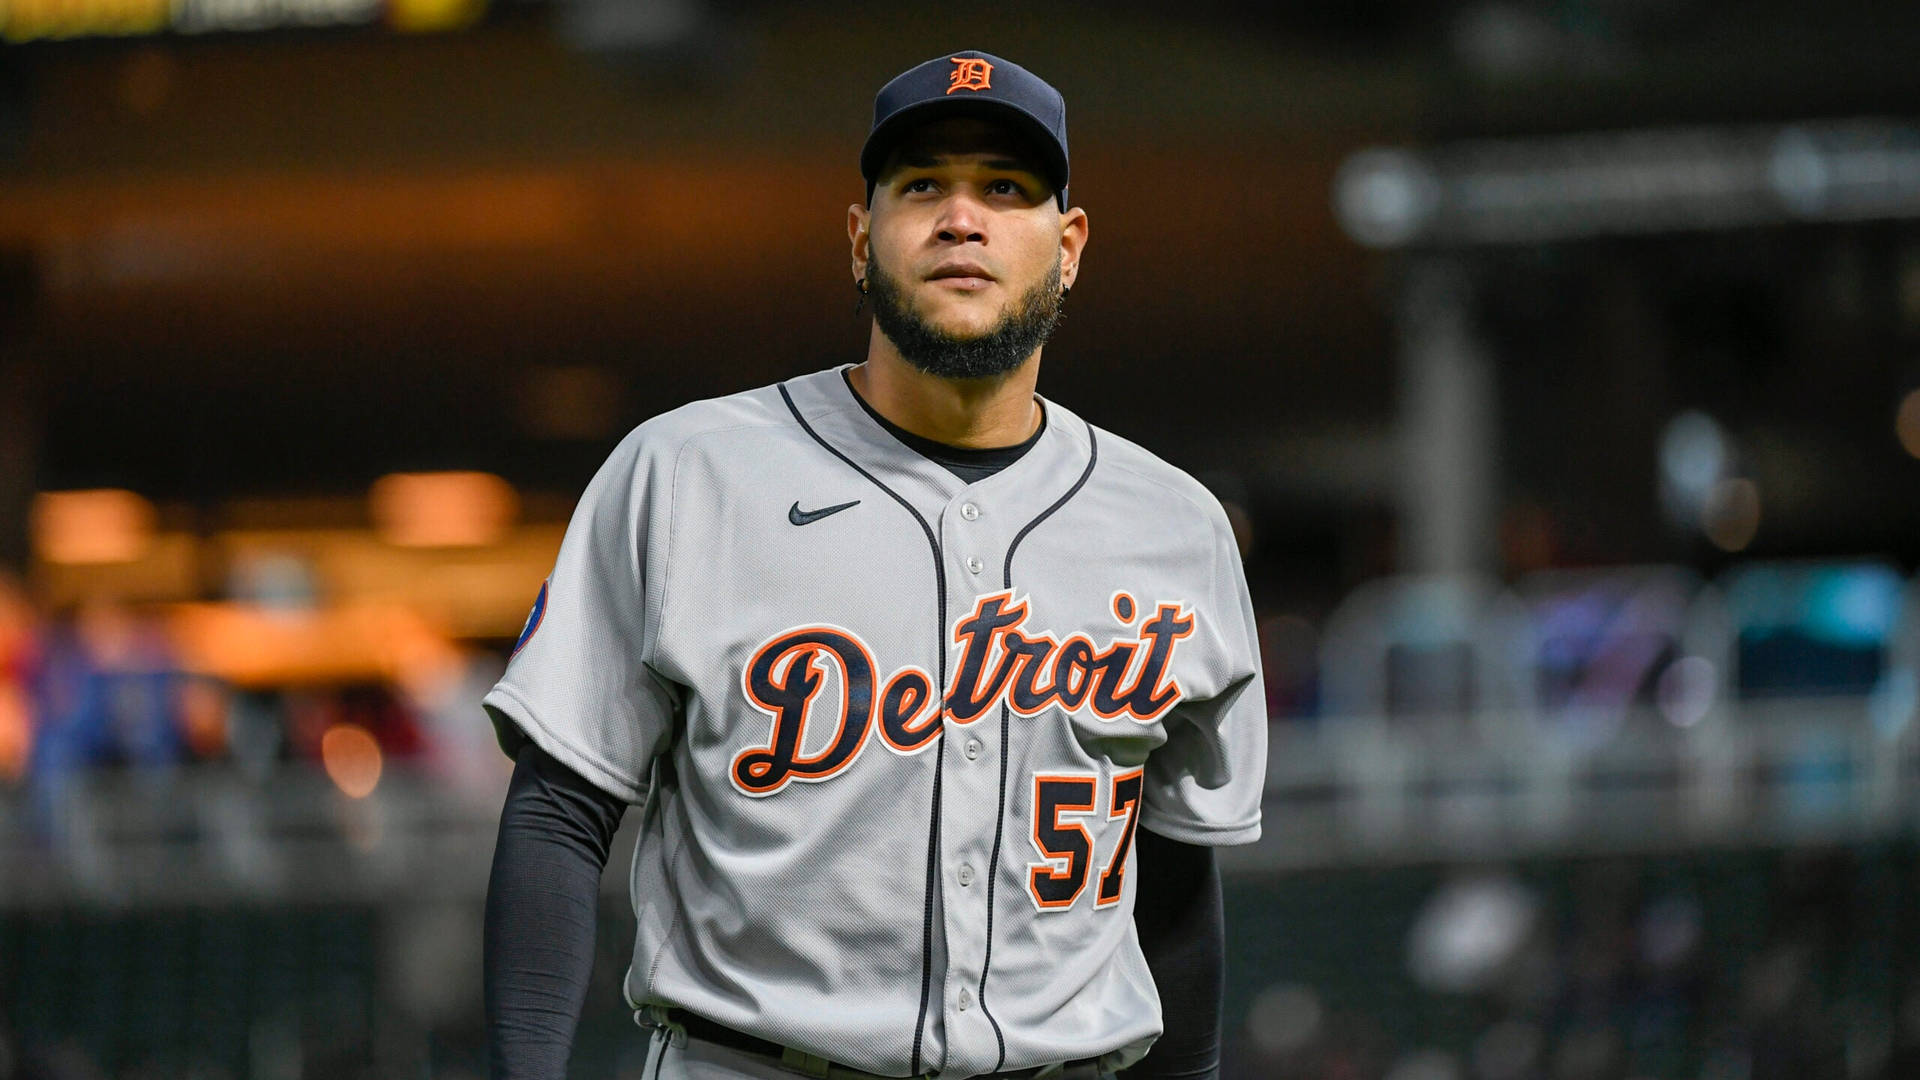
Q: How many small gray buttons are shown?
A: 5